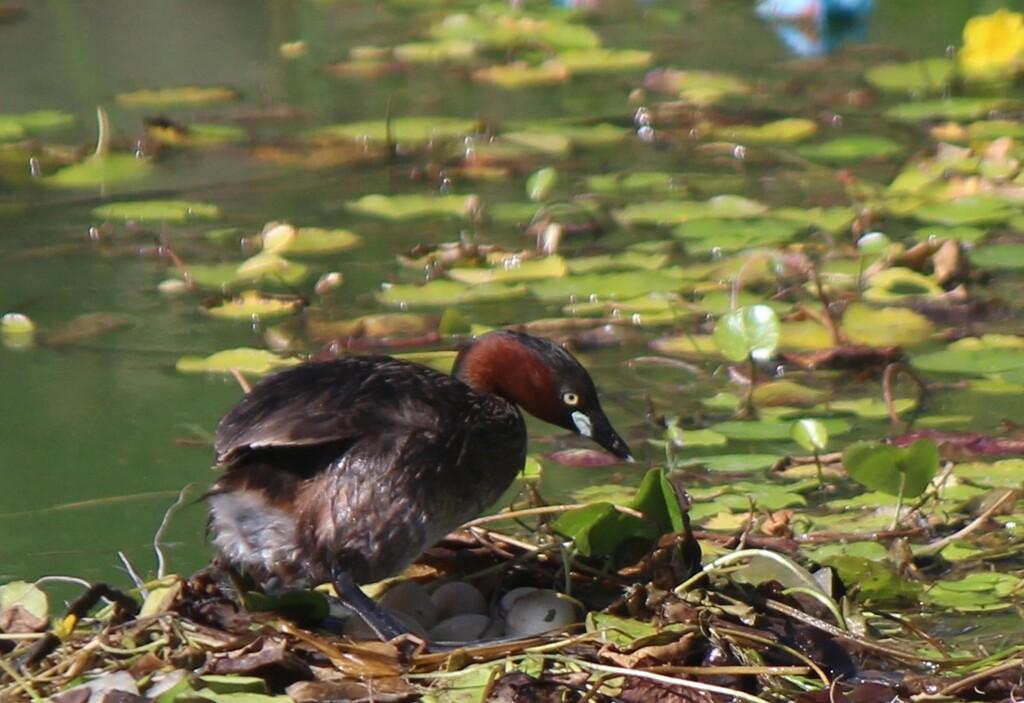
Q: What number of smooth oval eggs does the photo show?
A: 6